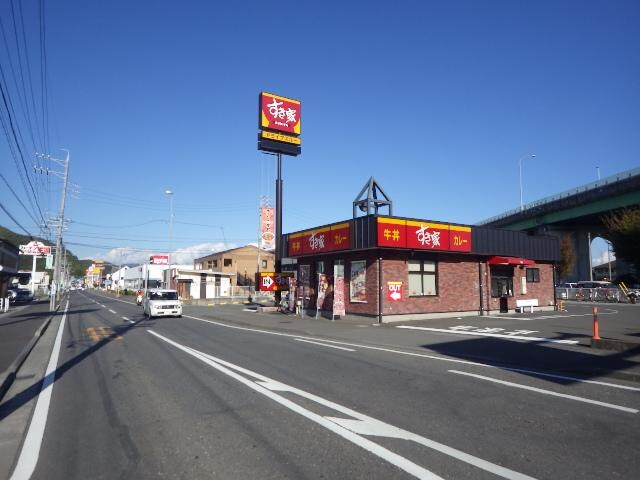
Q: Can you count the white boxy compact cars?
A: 1